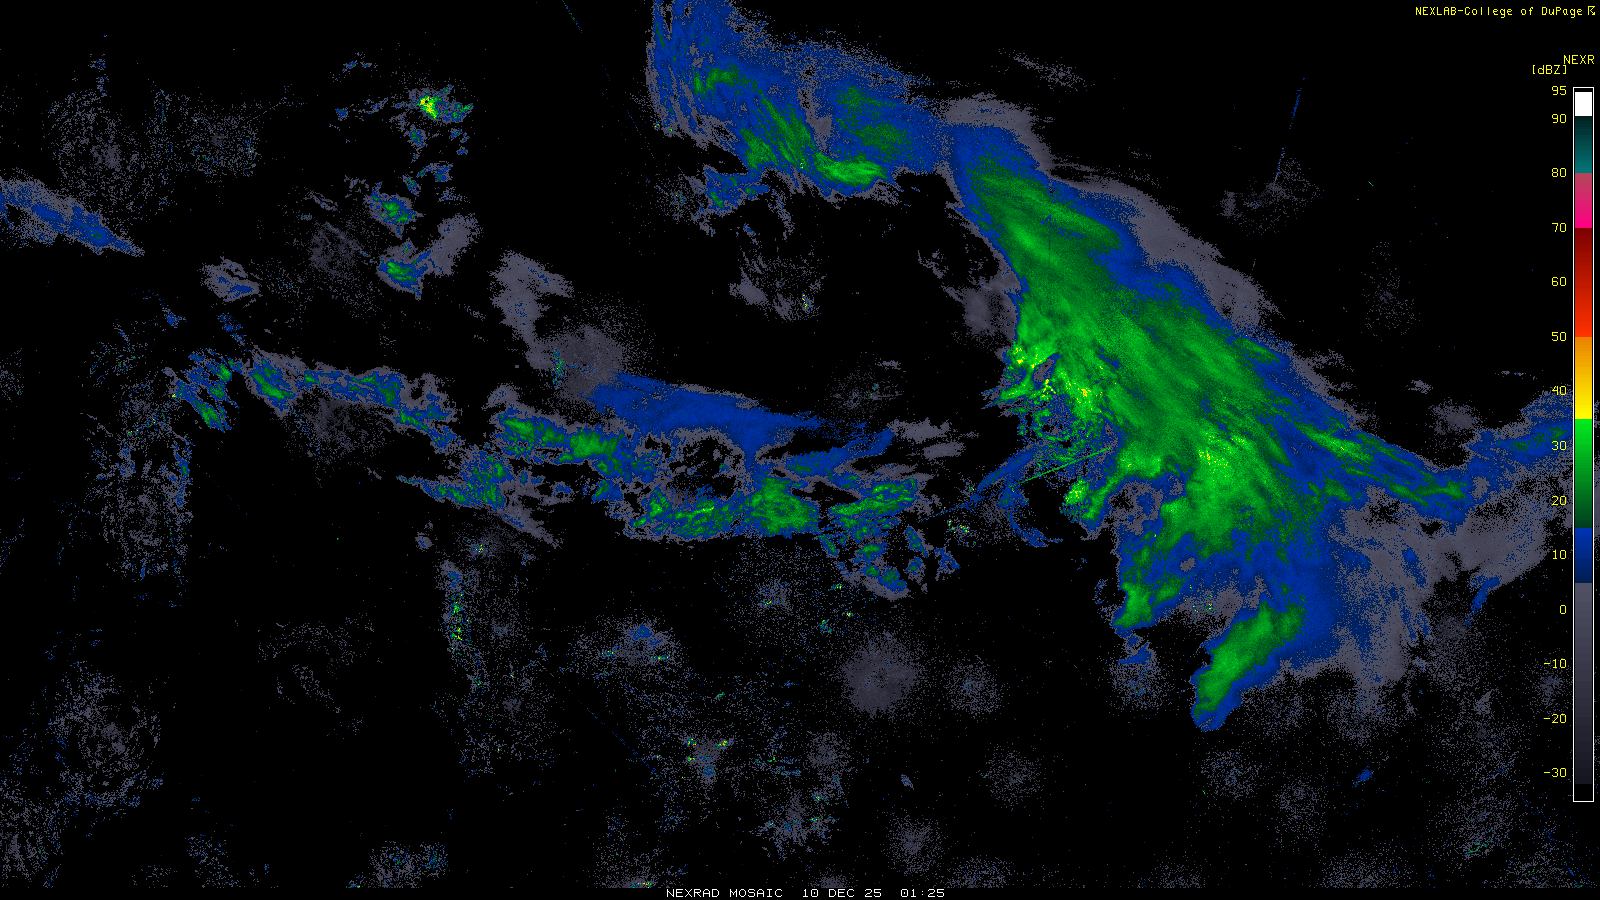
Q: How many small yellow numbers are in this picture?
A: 14